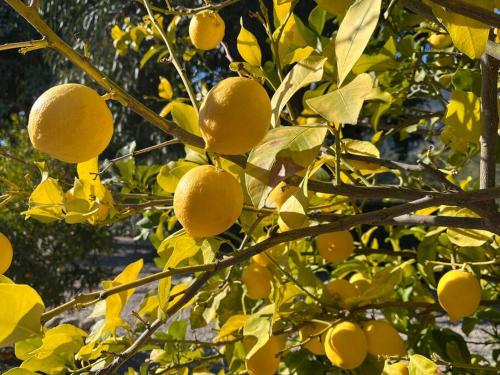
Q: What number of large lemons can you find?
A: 3